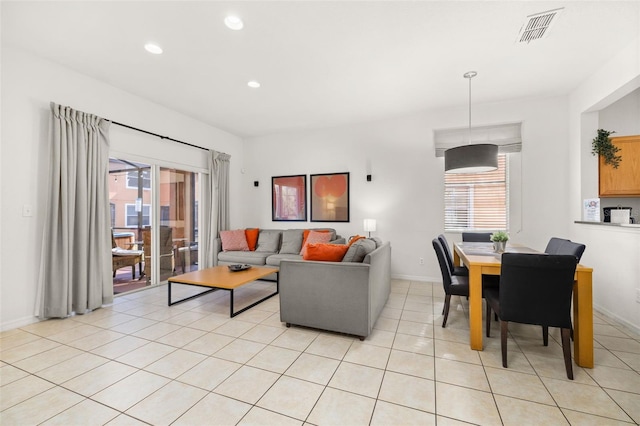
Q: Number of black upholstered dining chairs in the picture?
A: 6